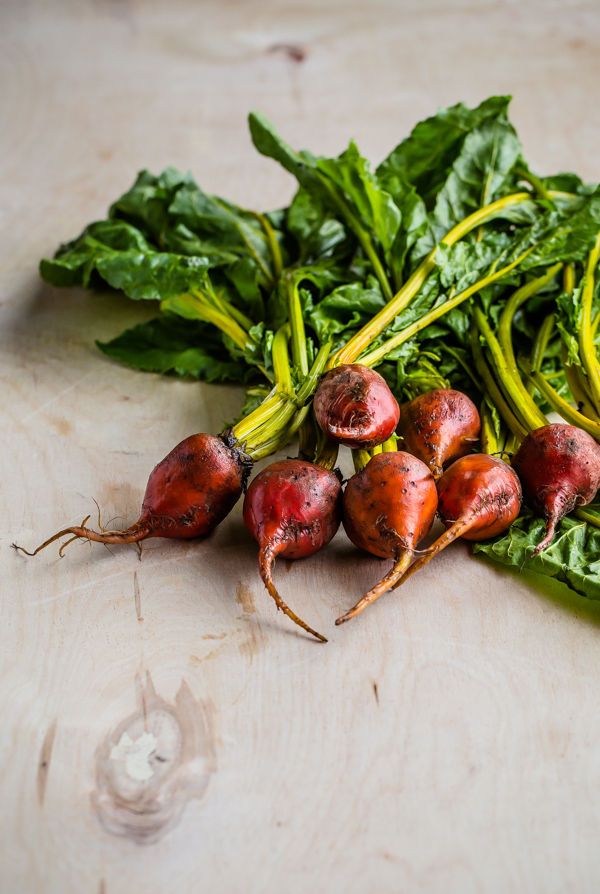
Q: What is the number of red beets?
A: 7